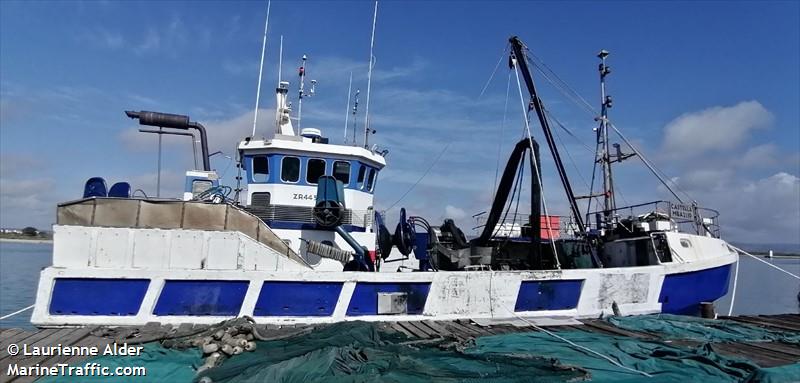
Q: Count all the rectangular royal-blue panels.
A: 5